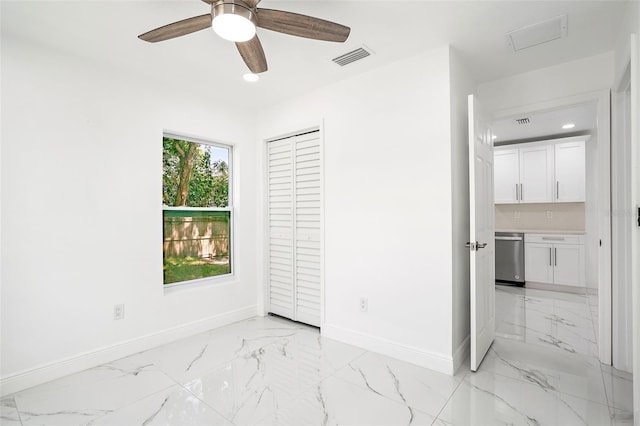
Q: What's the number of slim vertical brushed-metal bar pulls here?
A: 5